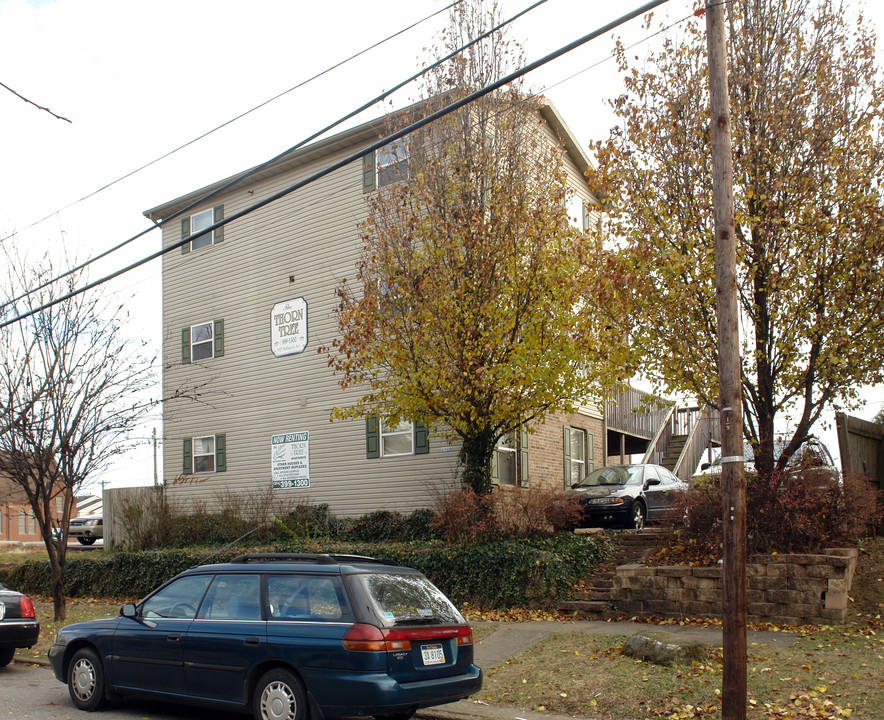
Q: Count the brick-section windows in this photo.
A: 2